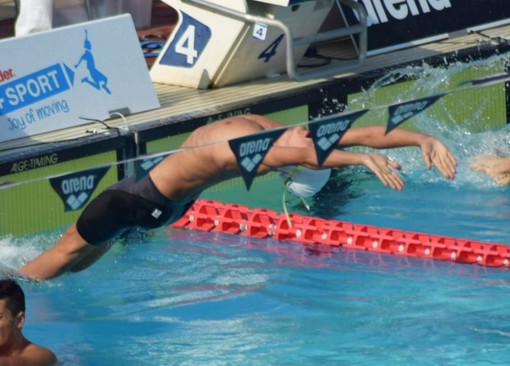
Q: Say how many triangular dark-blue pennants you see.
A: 5